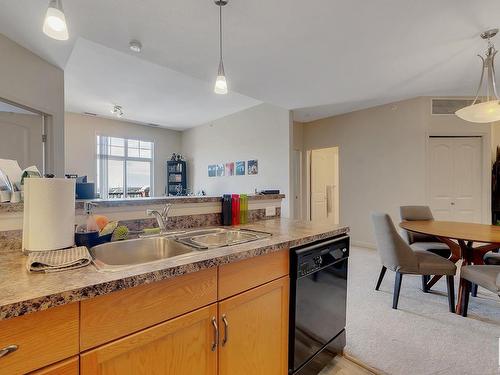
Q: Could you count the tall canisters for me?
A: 3